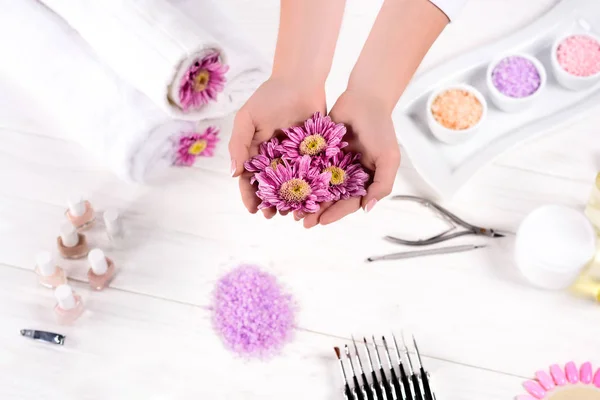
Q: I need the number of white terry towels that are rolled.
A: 2